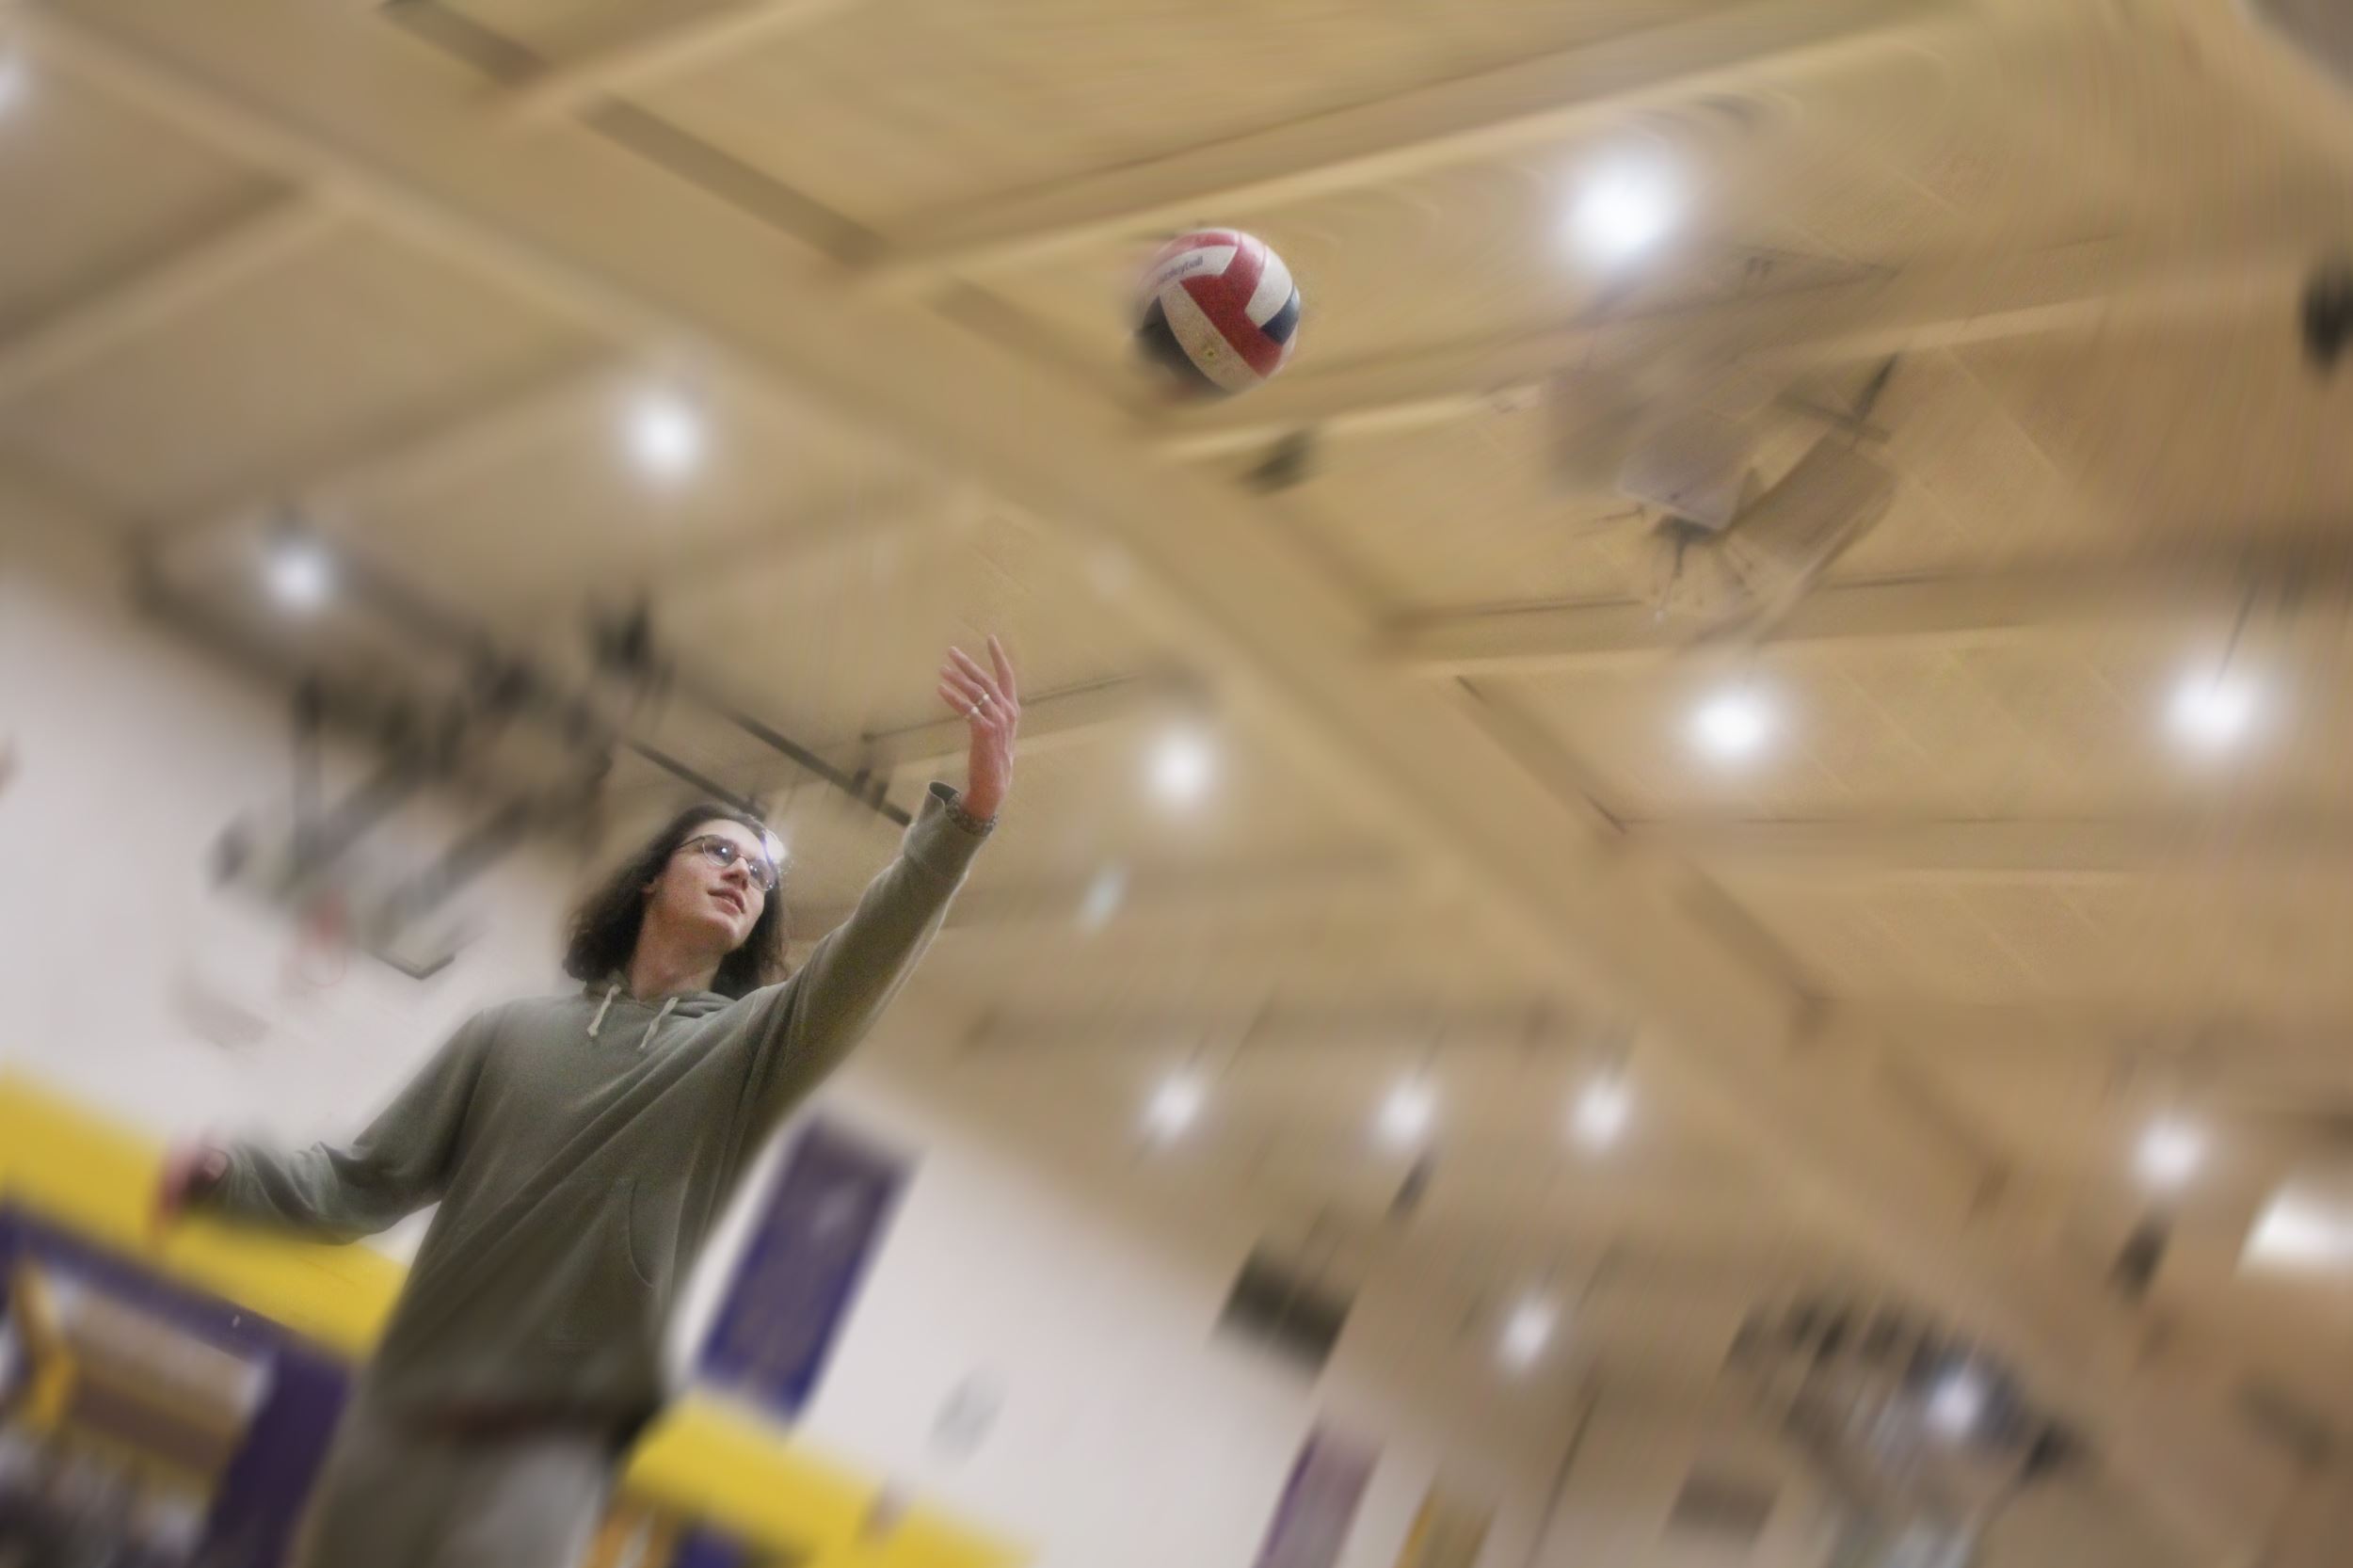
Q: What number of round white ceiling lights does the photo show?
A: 12